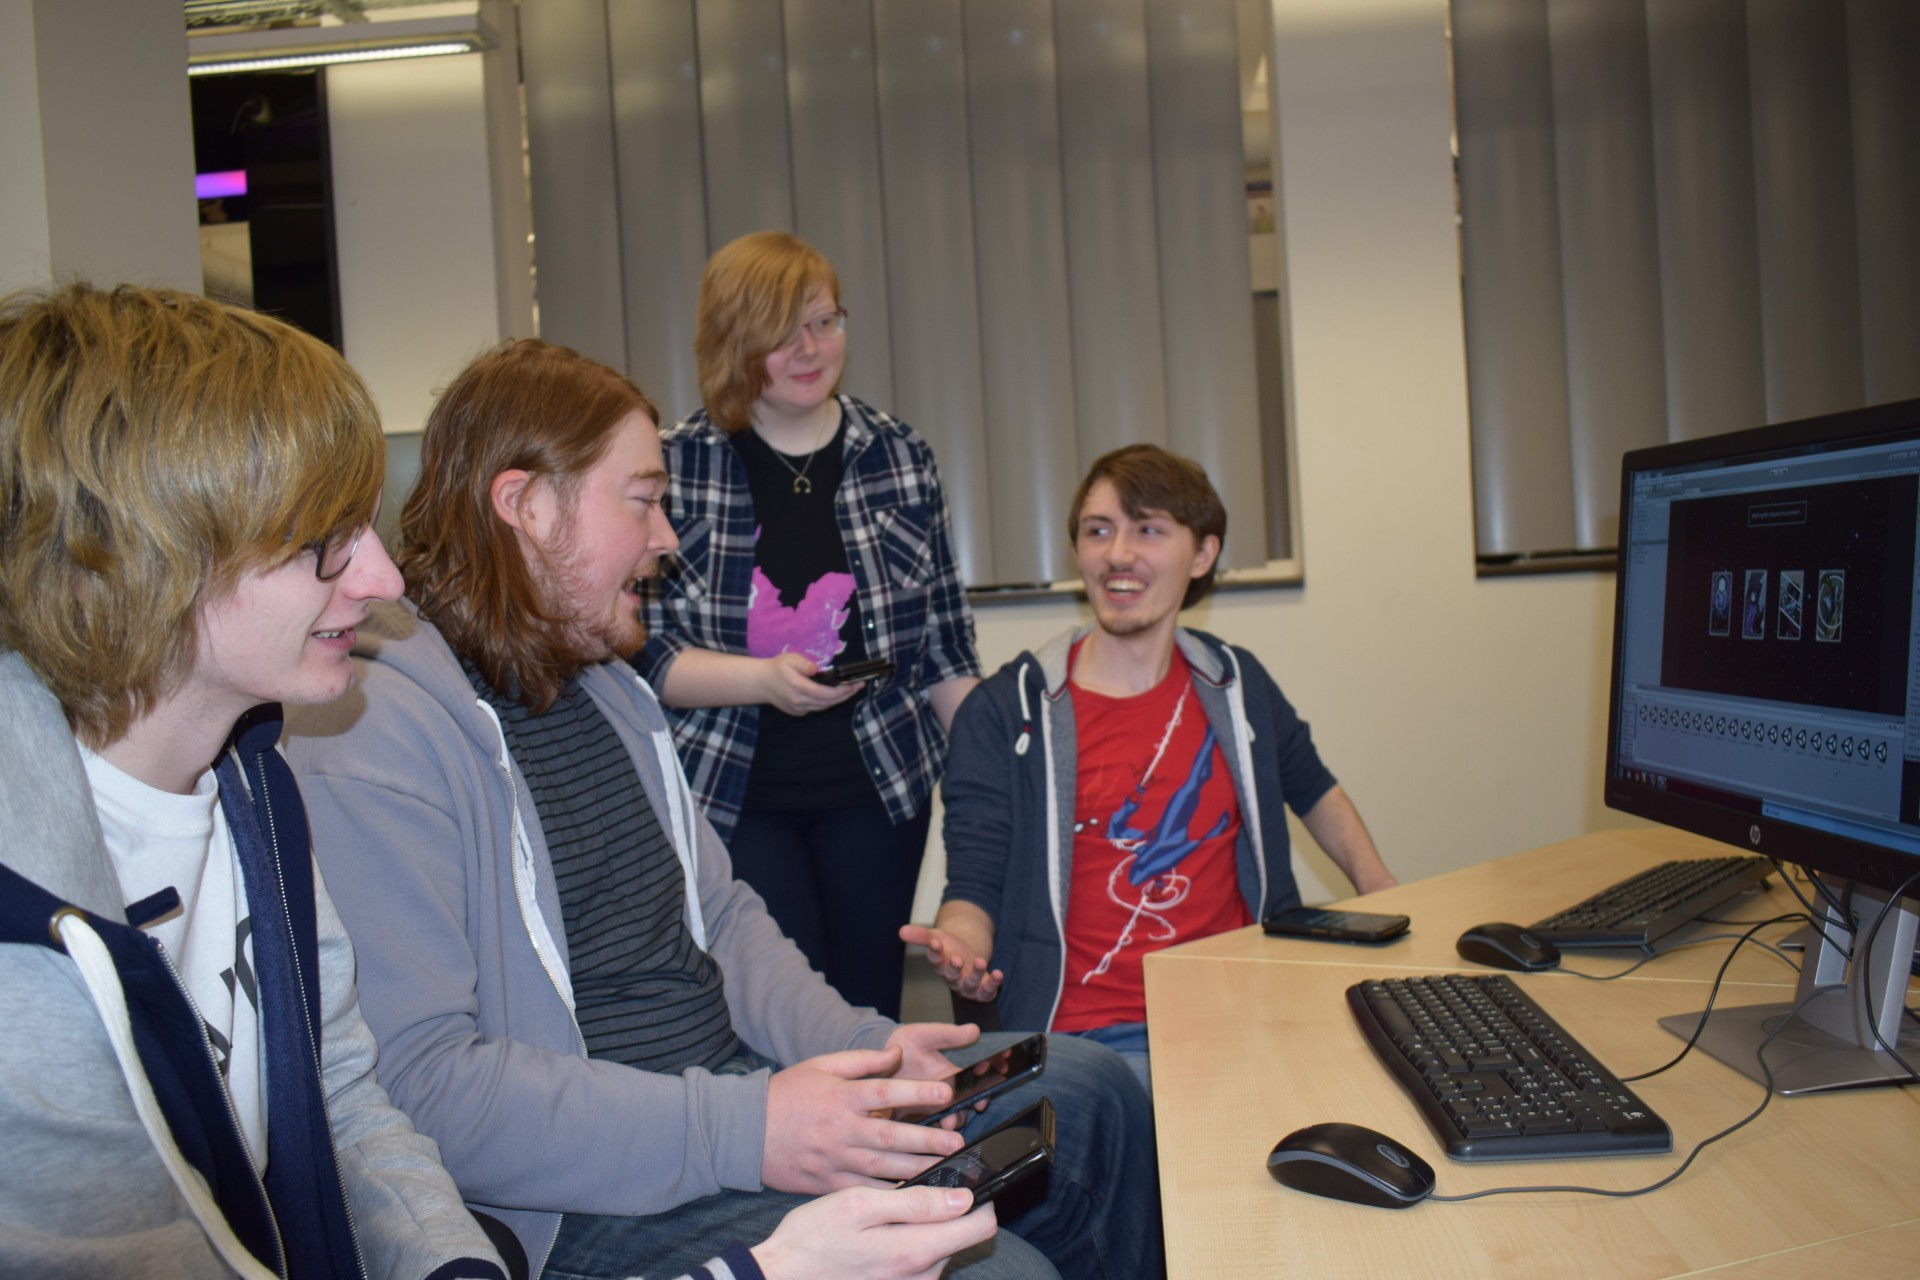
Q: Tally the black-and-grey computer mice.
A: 2